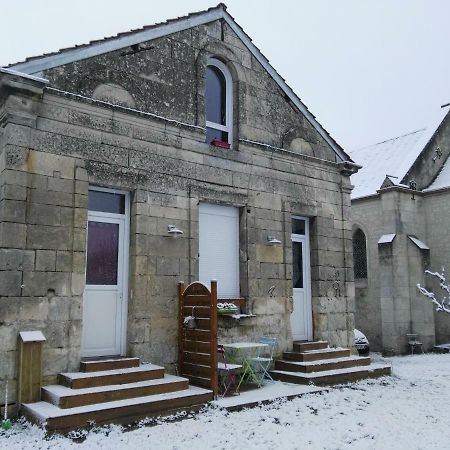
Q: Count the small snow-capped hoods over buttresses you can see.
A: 2